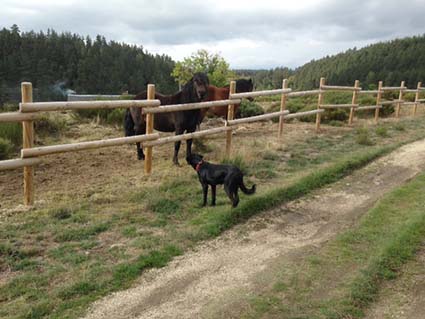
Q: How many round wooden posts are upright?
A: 9